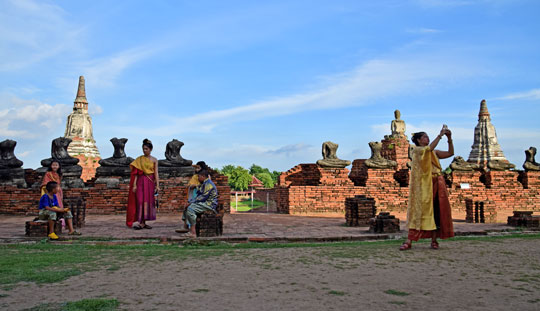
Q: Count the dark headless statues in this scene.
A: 4